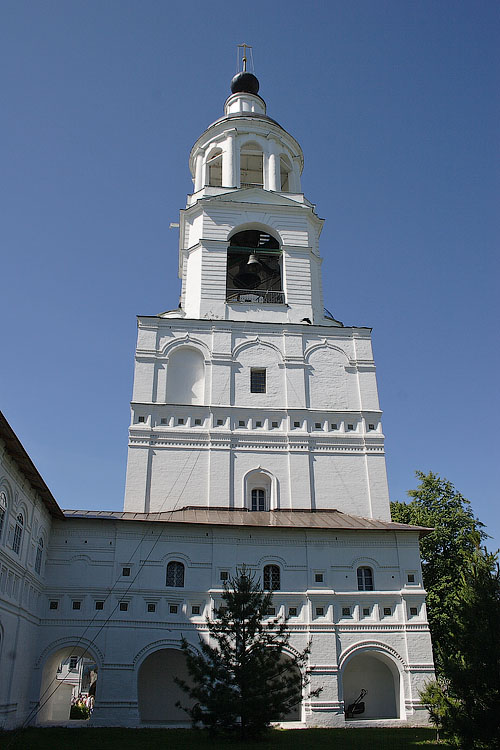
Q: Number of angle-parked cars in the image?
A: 0